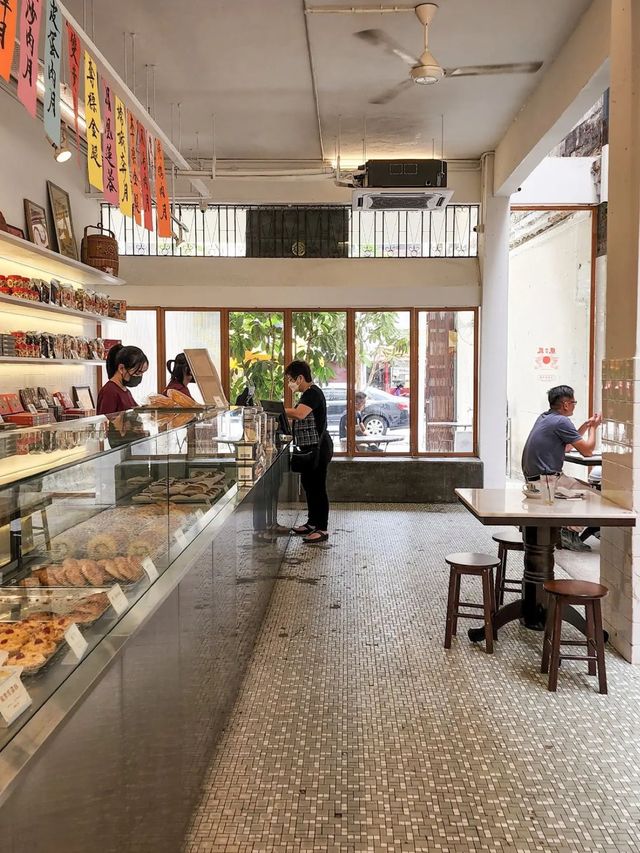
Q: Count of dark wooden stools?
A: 3